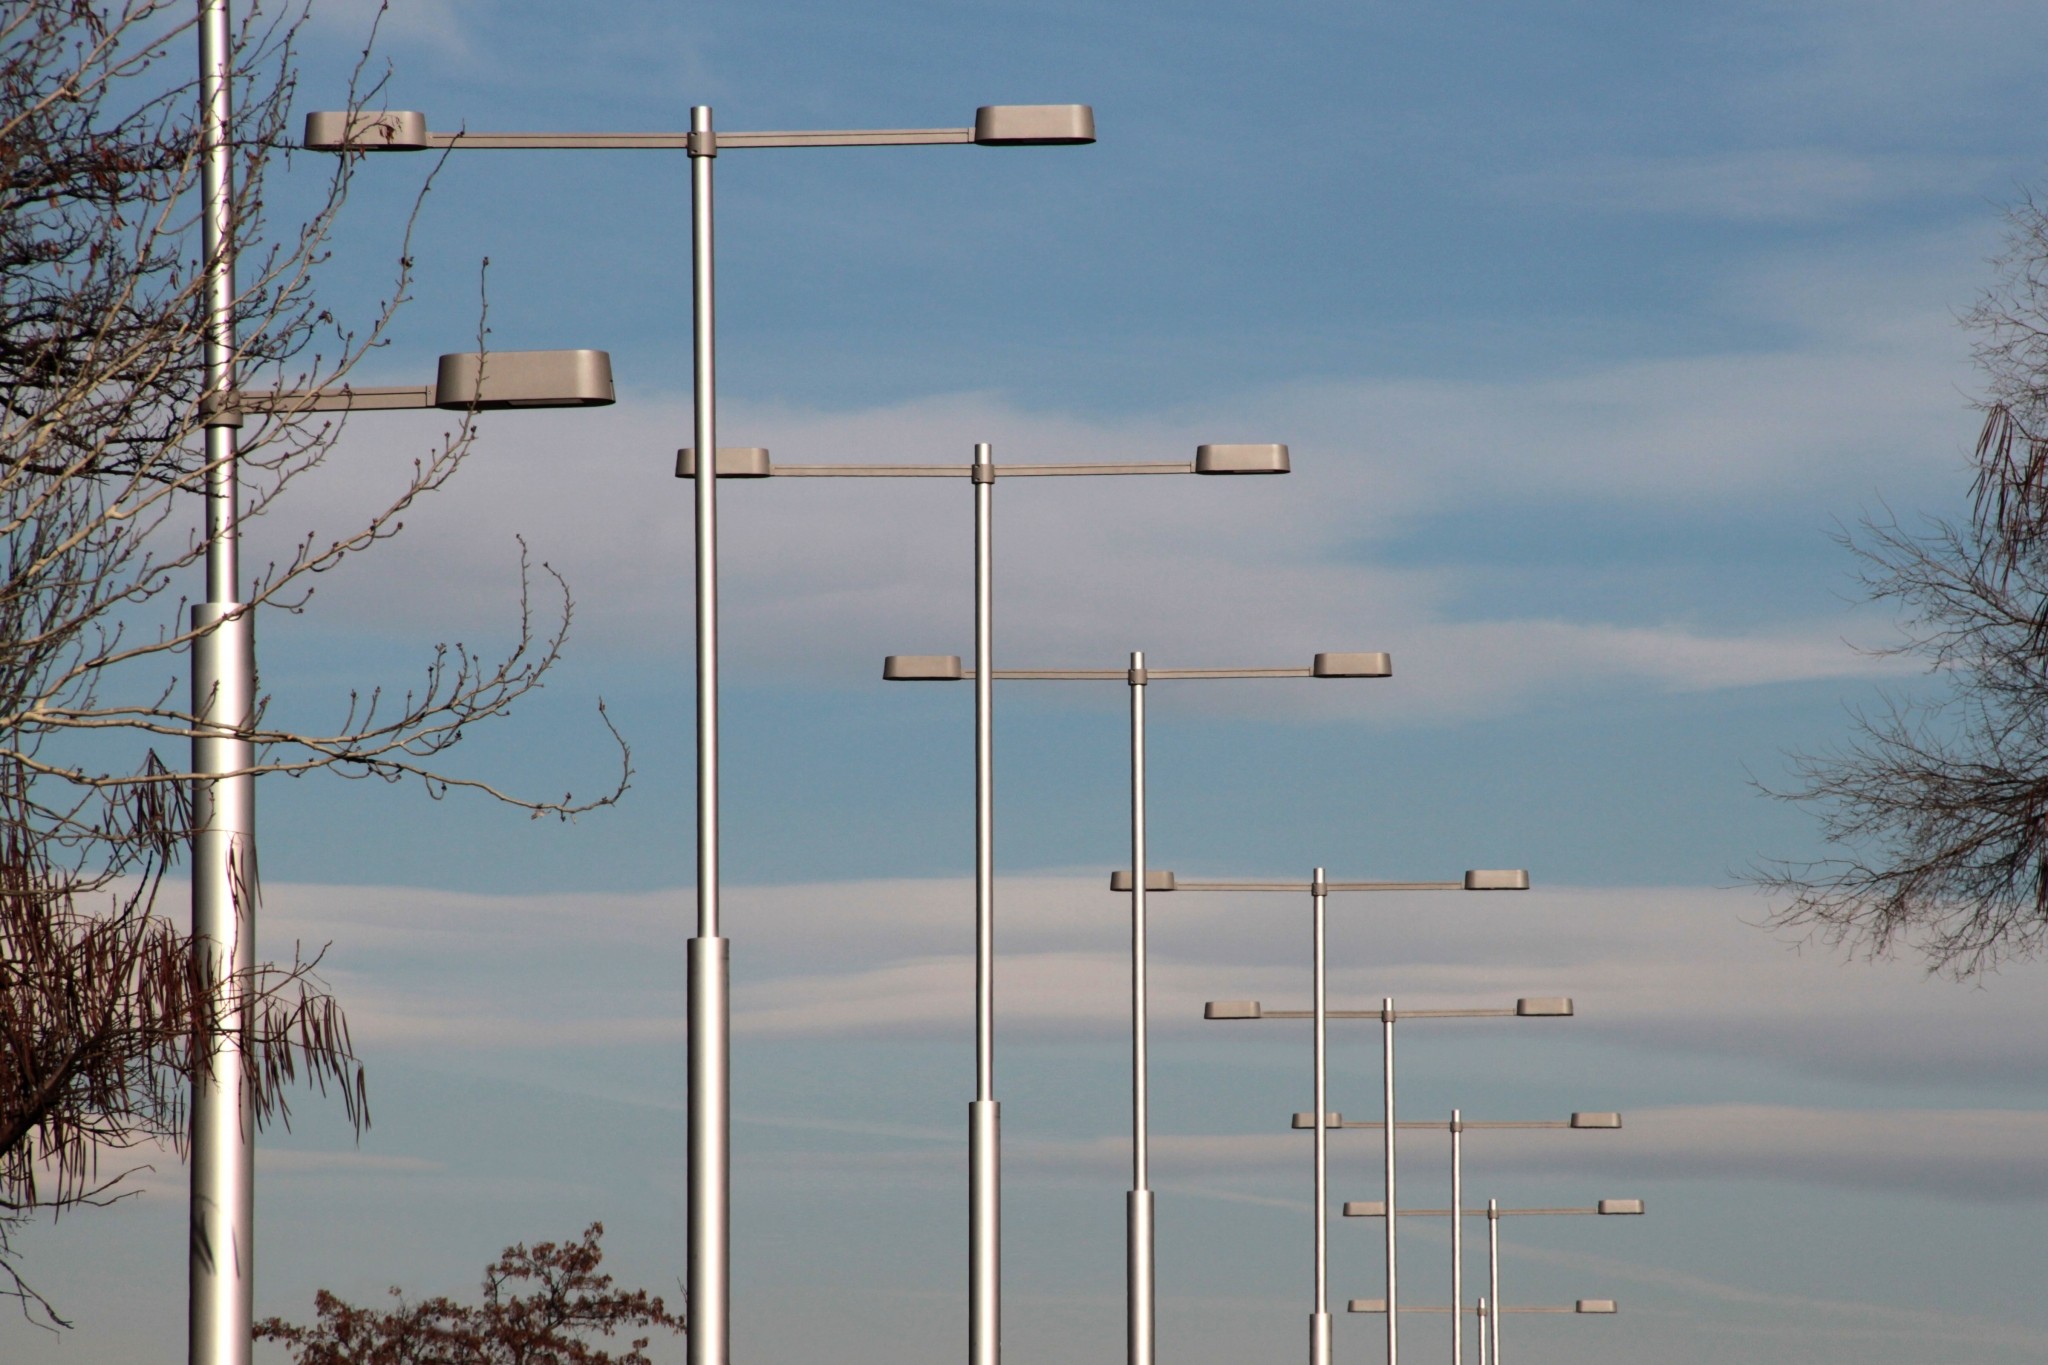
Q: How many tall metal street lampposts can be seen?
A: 9